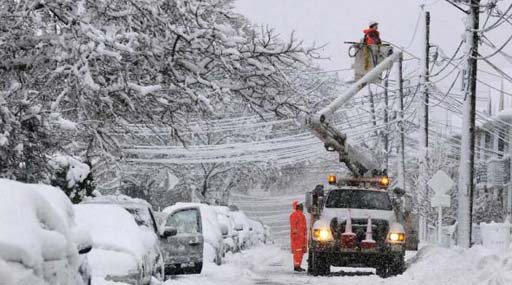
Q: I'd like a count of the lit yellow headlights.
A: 2